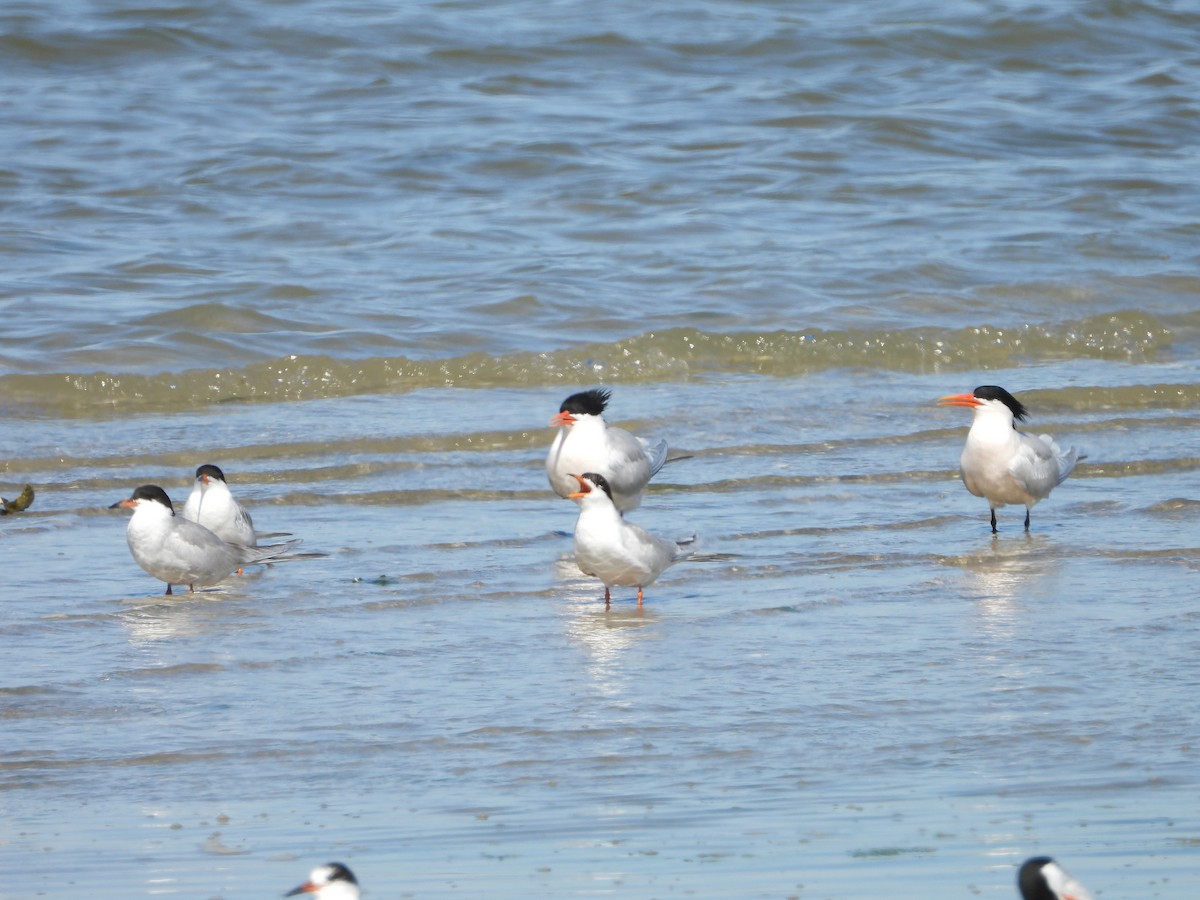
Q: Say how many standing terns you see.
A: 5